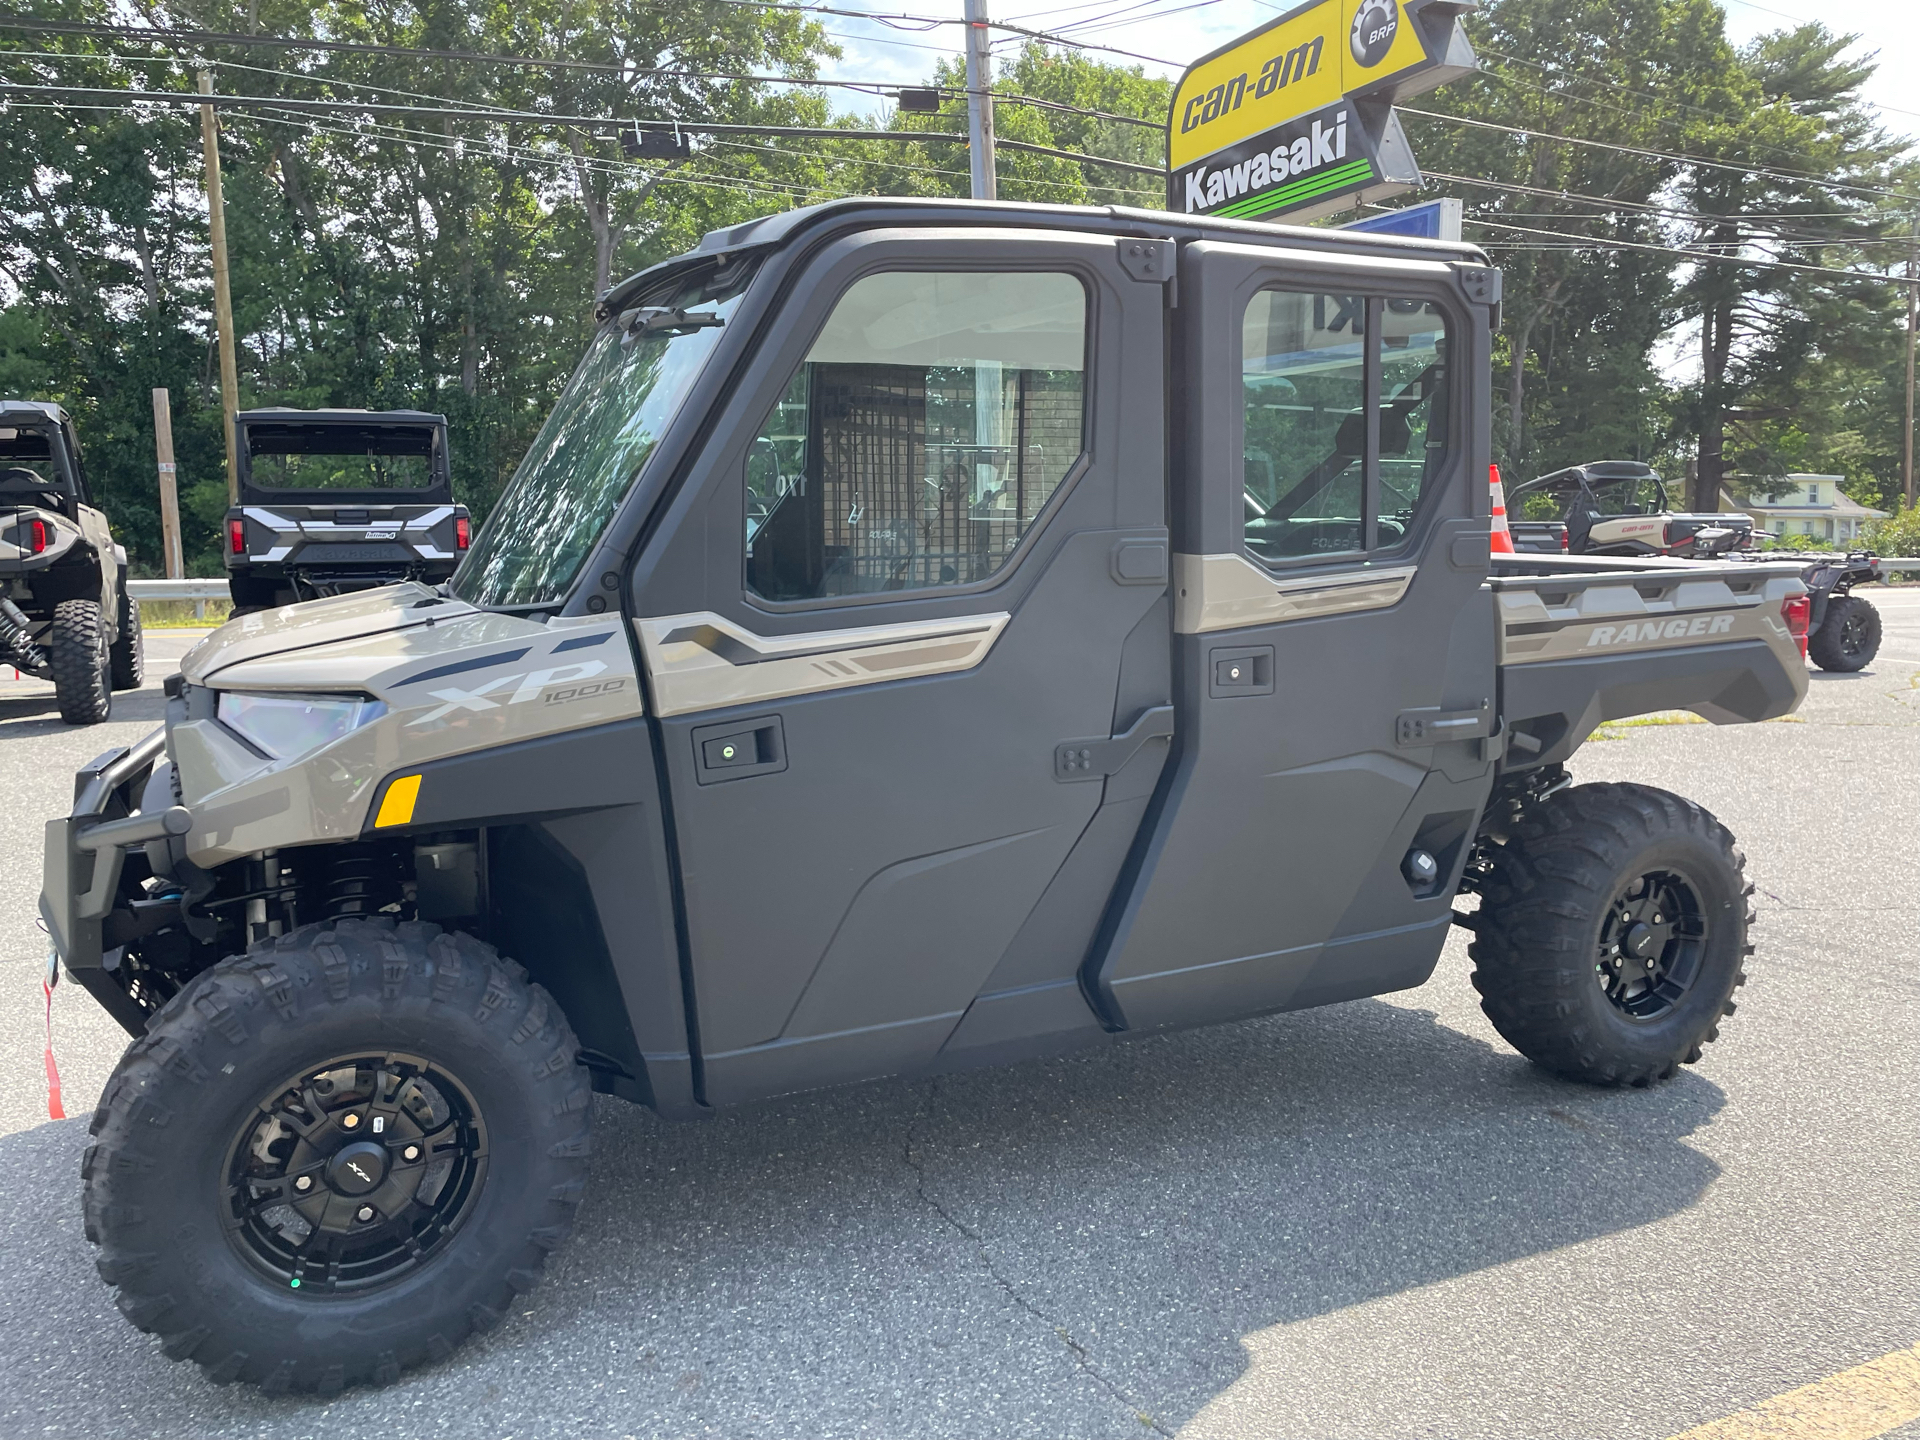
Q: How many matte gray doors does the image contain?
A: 2